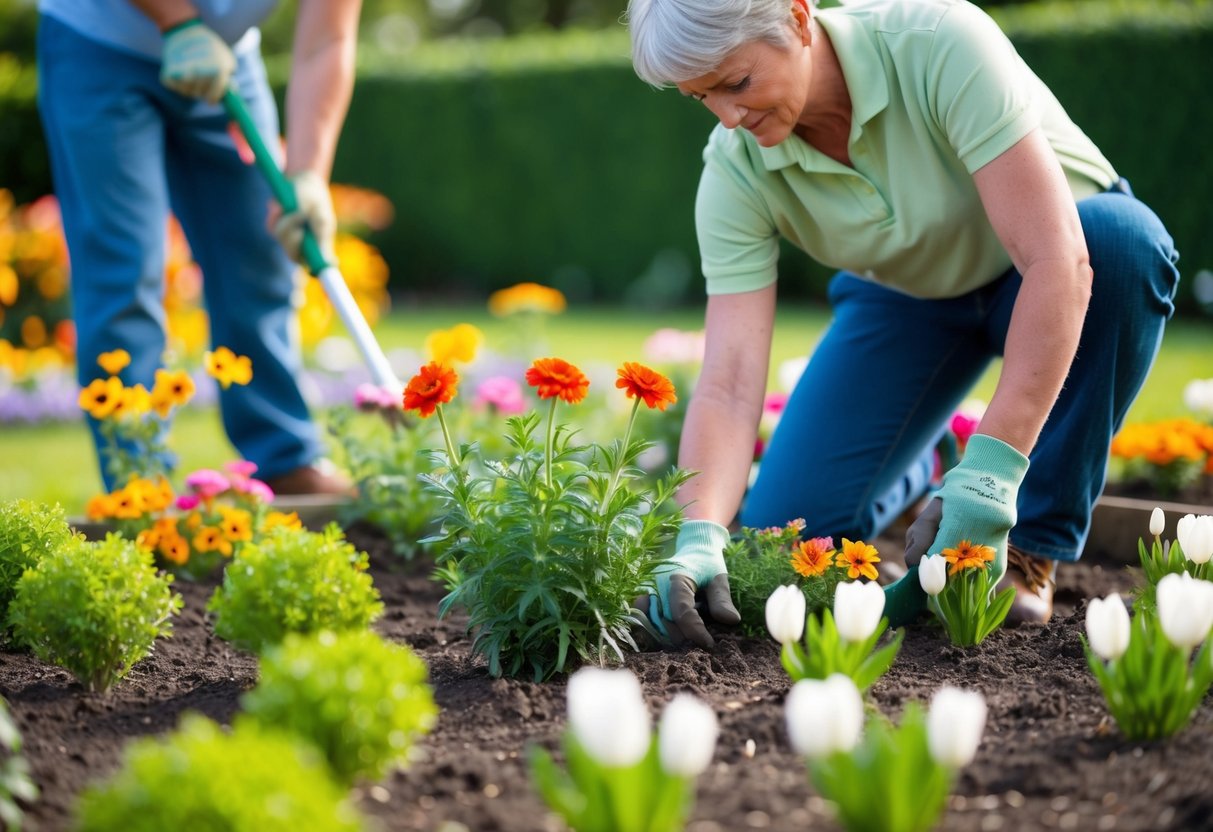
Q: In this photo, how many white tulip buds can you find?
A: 11